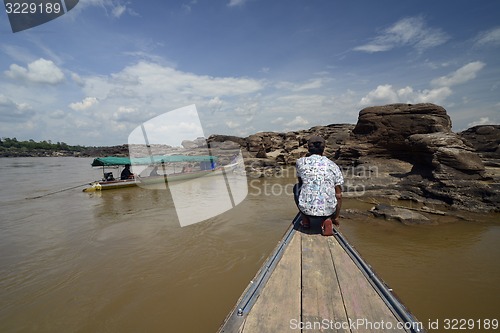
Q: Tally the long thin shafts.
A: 1